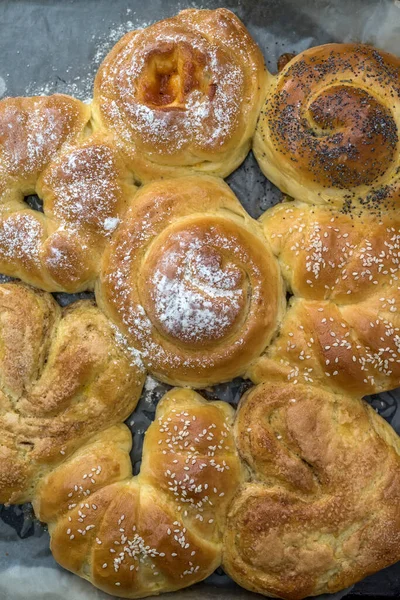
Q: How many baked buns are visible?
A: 8